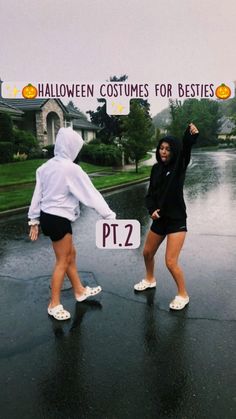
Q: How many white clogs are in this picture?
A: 4